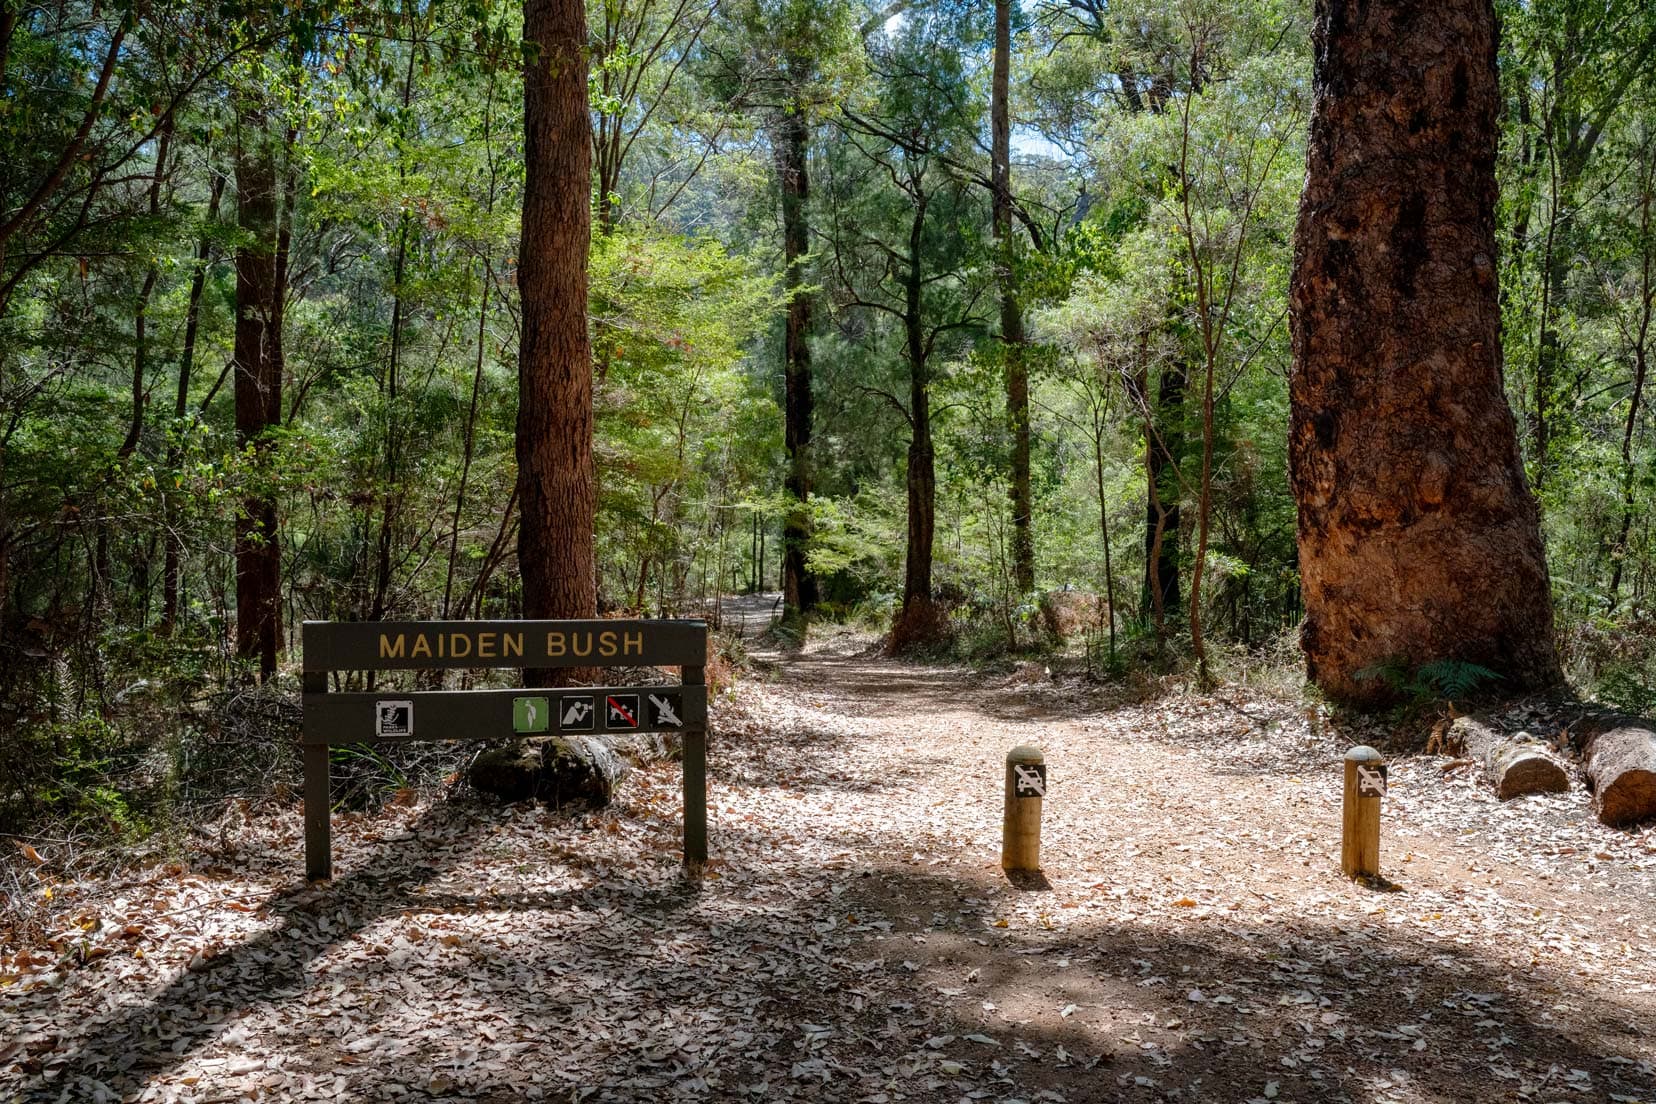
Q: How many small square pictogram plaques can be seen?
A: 7